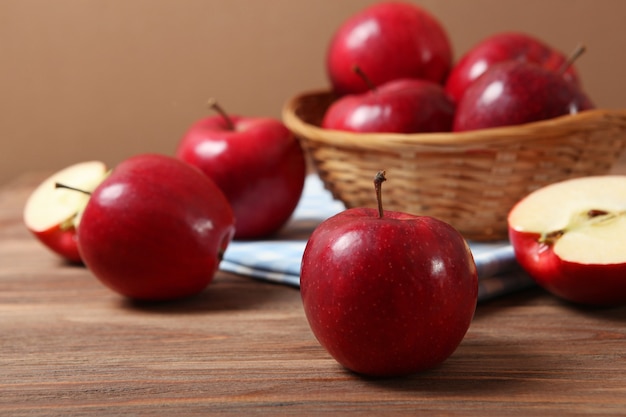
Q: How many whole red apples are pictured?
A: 7